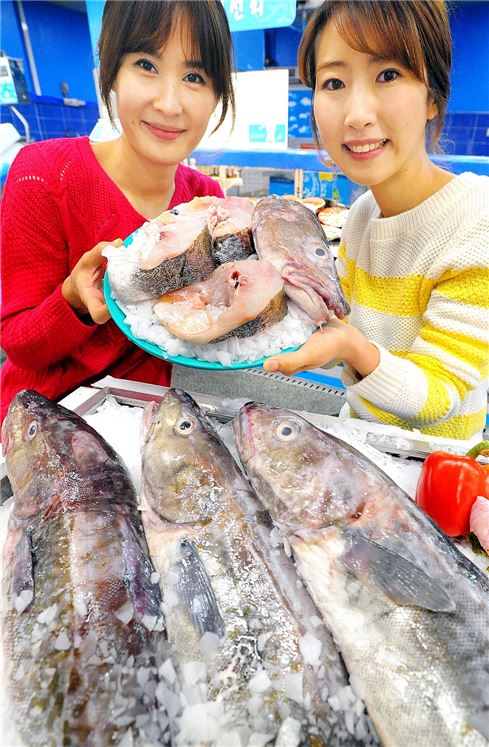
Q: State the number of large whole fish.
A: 3